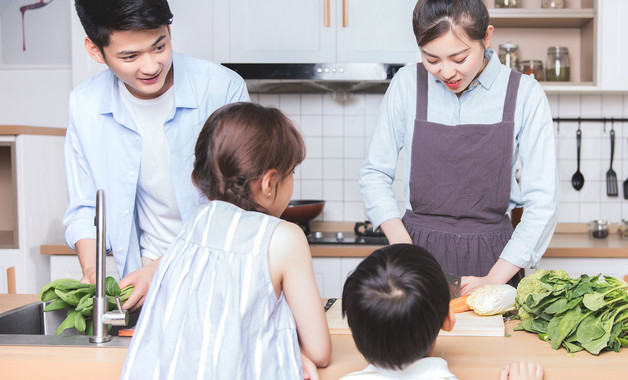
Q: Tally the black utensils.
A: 3